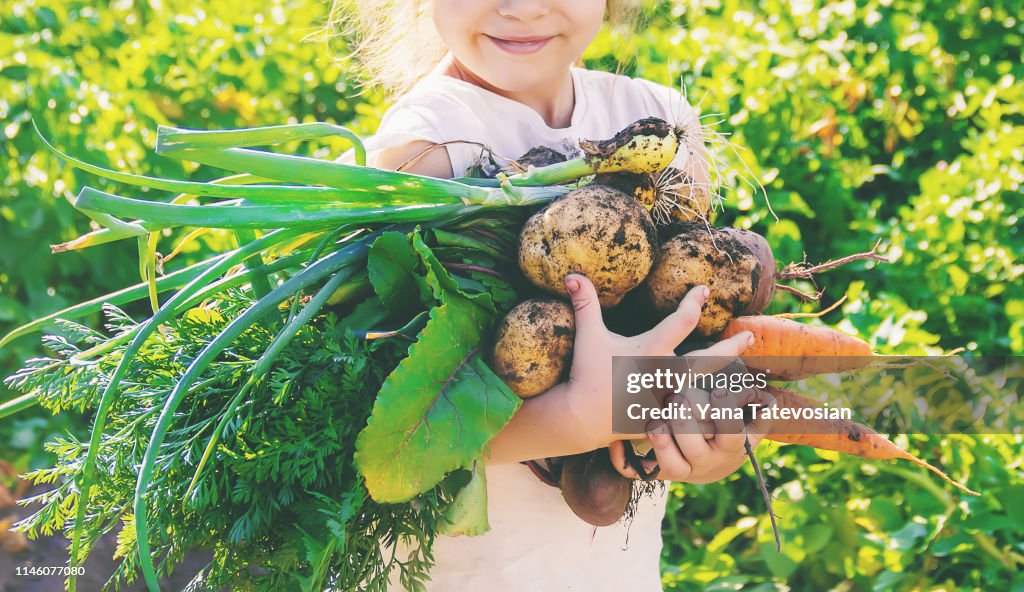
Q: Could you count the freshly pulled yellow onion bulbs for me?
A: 2